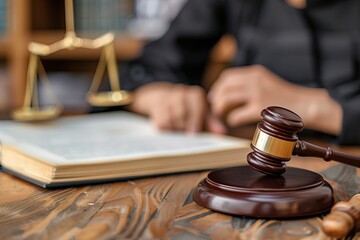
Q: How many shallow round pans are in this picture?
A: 2